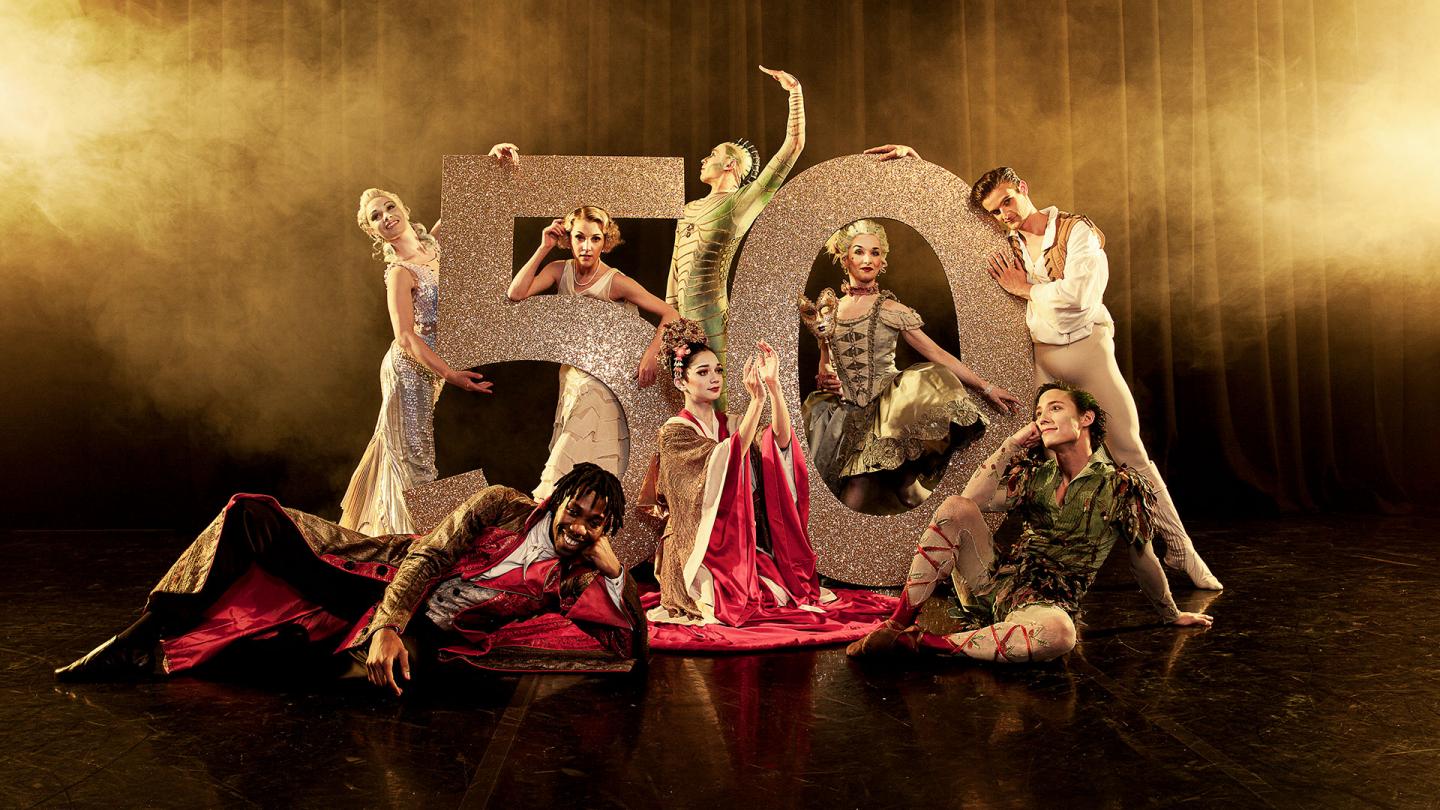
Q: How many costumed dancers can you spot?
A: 8